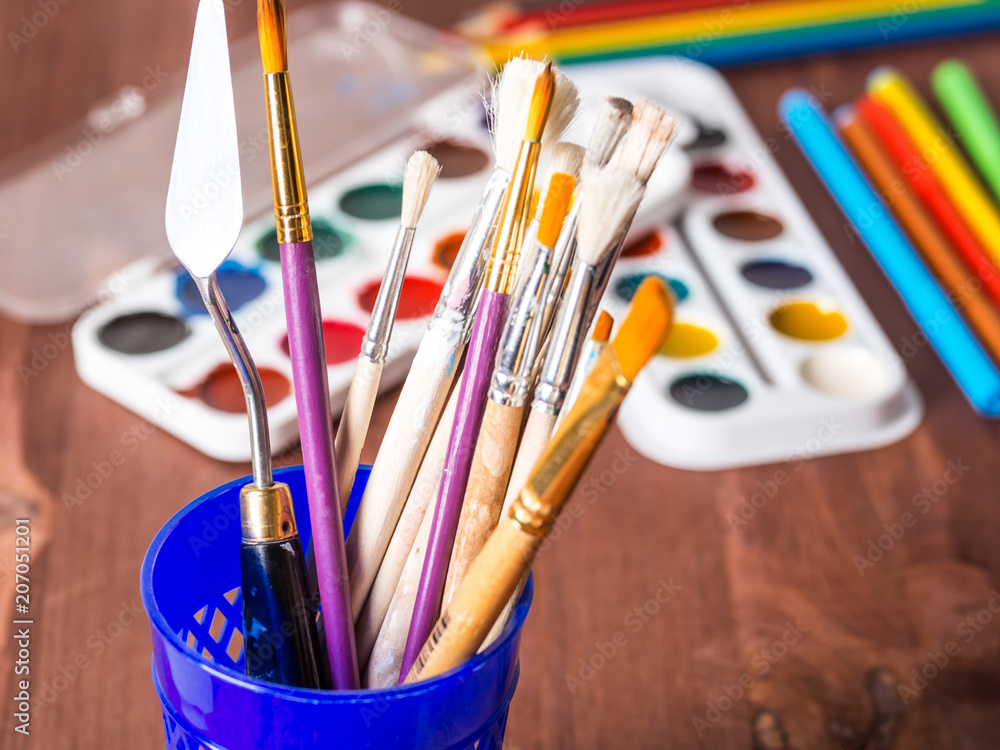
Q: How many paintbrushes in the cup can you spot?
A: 11